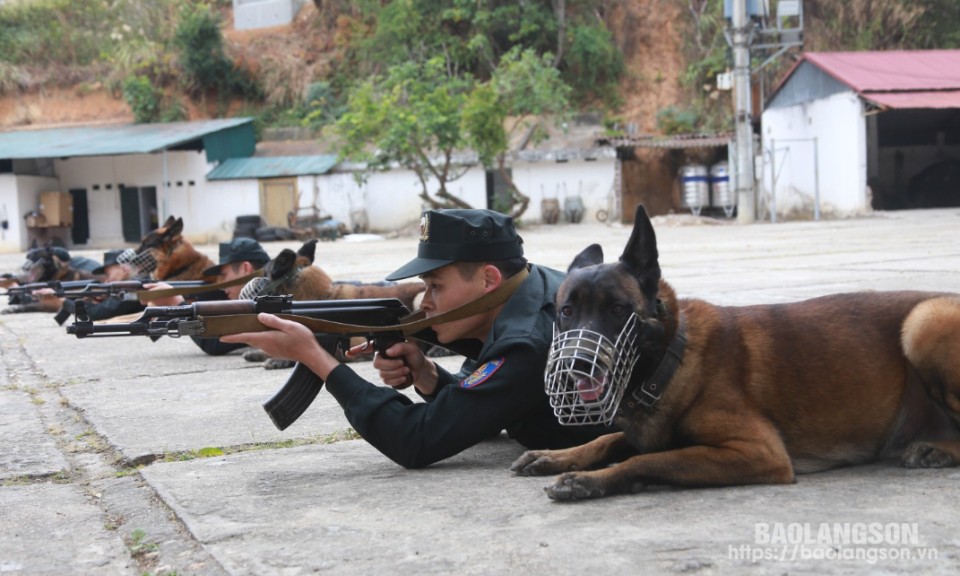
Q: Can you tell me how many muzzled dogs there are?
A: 4